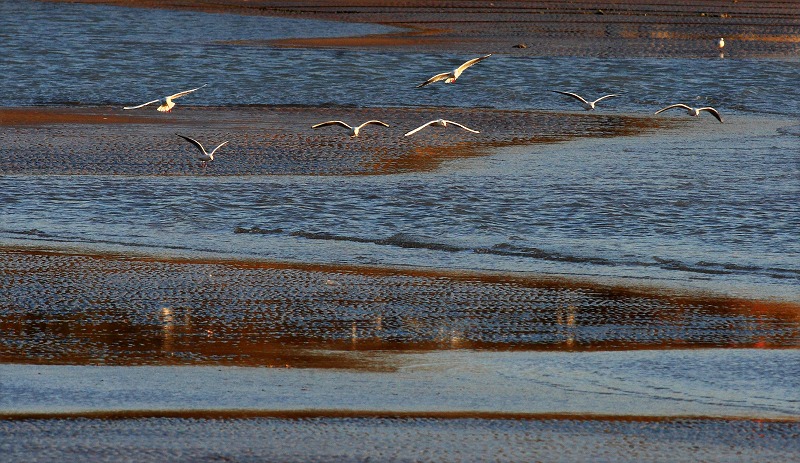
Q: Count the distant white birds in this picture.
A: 8